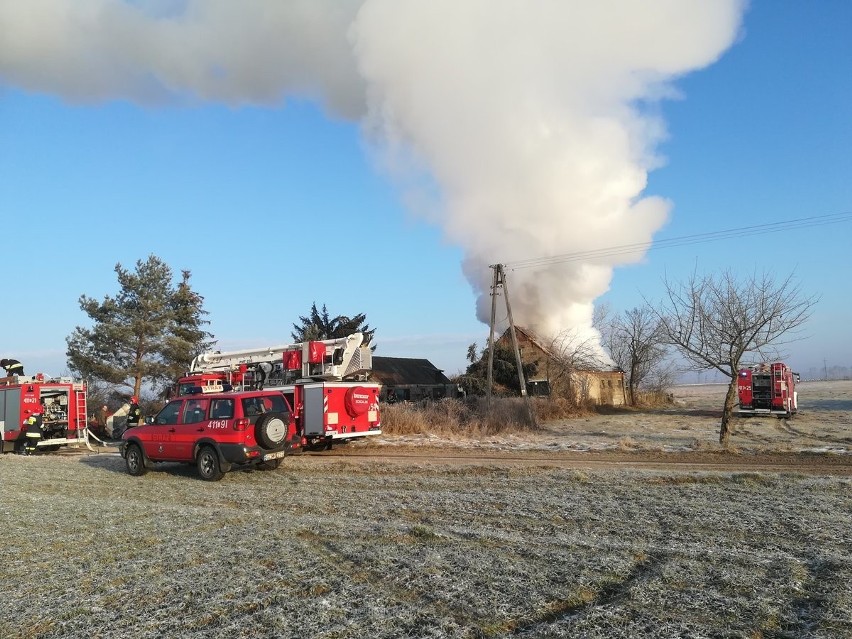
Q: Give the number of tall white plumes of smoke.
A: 1